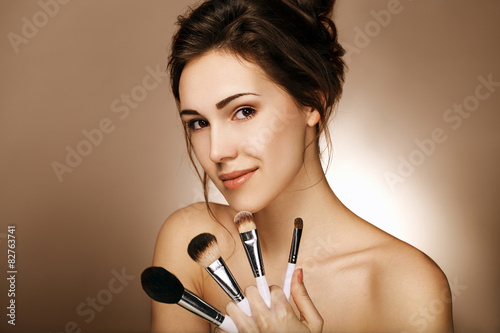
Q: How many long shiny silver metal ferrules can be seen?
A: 4